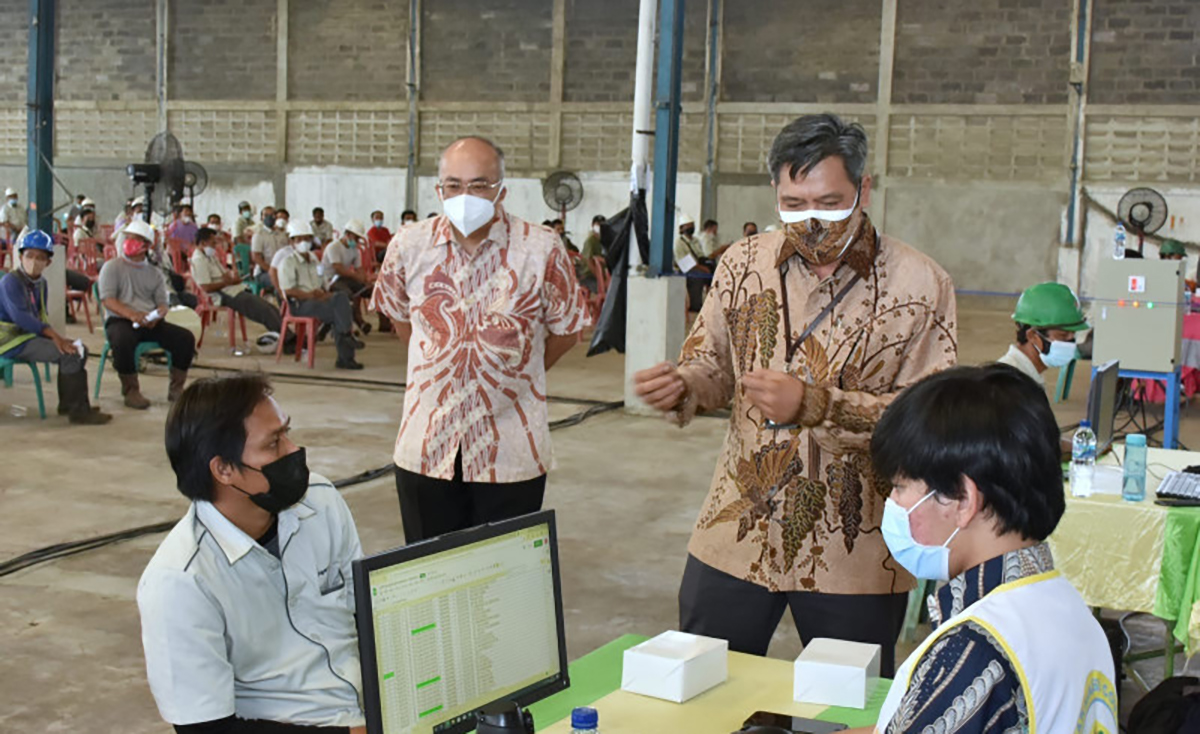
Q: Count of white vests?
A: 1